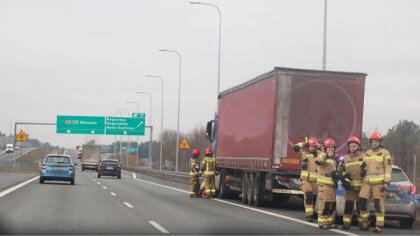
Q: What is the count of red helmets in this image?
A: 6